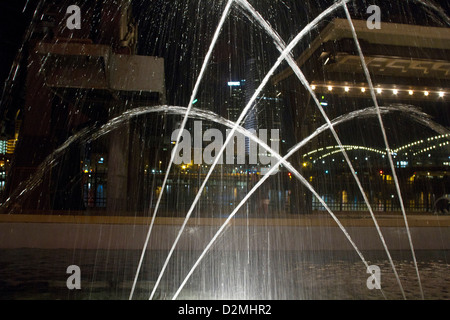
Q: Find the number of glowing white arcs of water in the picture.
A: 6